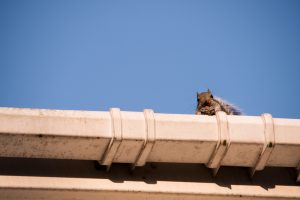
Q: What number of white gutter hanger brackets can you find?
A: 4